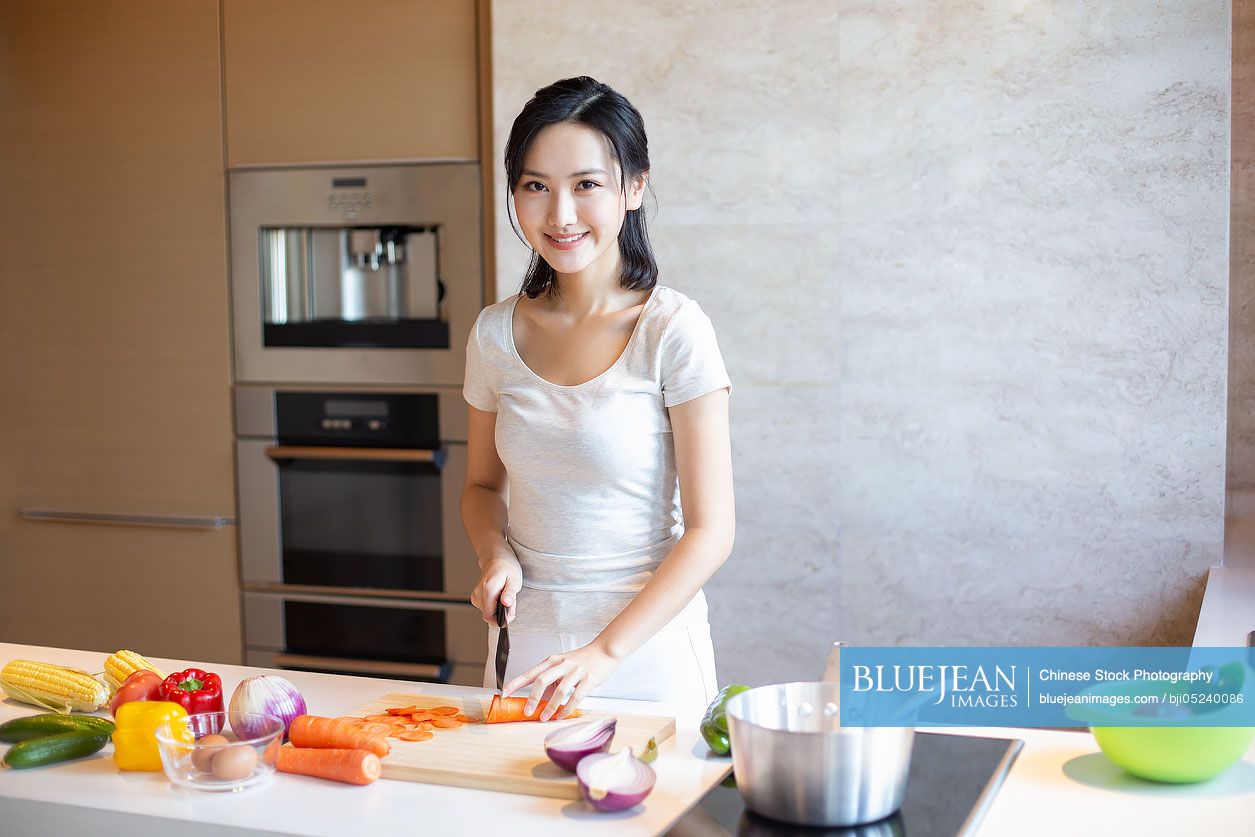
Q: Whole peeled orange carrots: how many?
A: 2